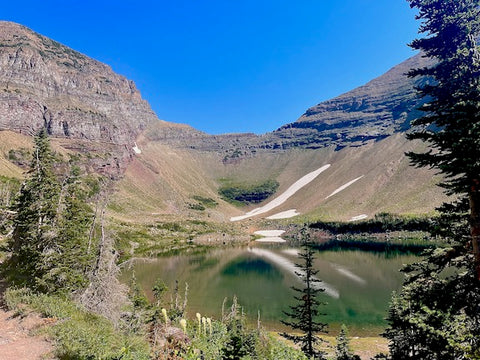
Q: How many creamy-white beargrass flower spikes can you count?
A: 5